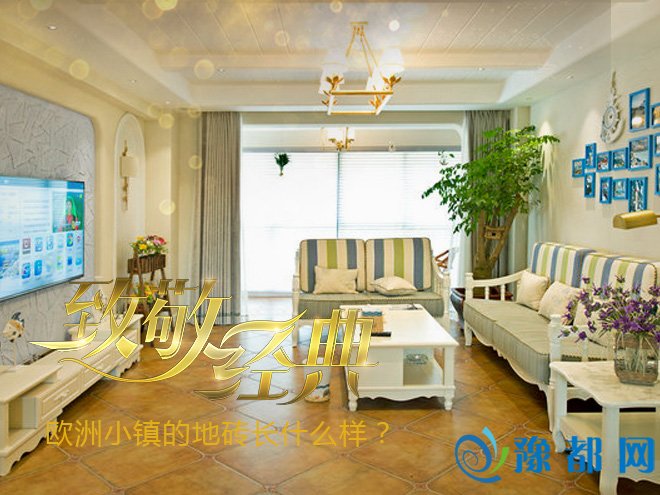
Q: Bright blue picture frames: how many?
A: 13